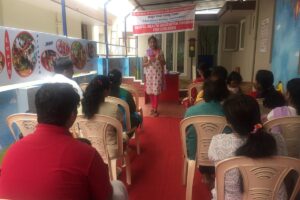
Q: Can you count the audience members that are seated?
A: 11